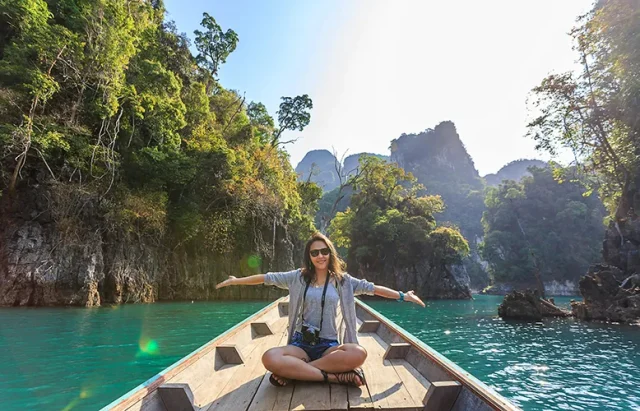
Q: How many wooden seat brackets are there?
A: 7